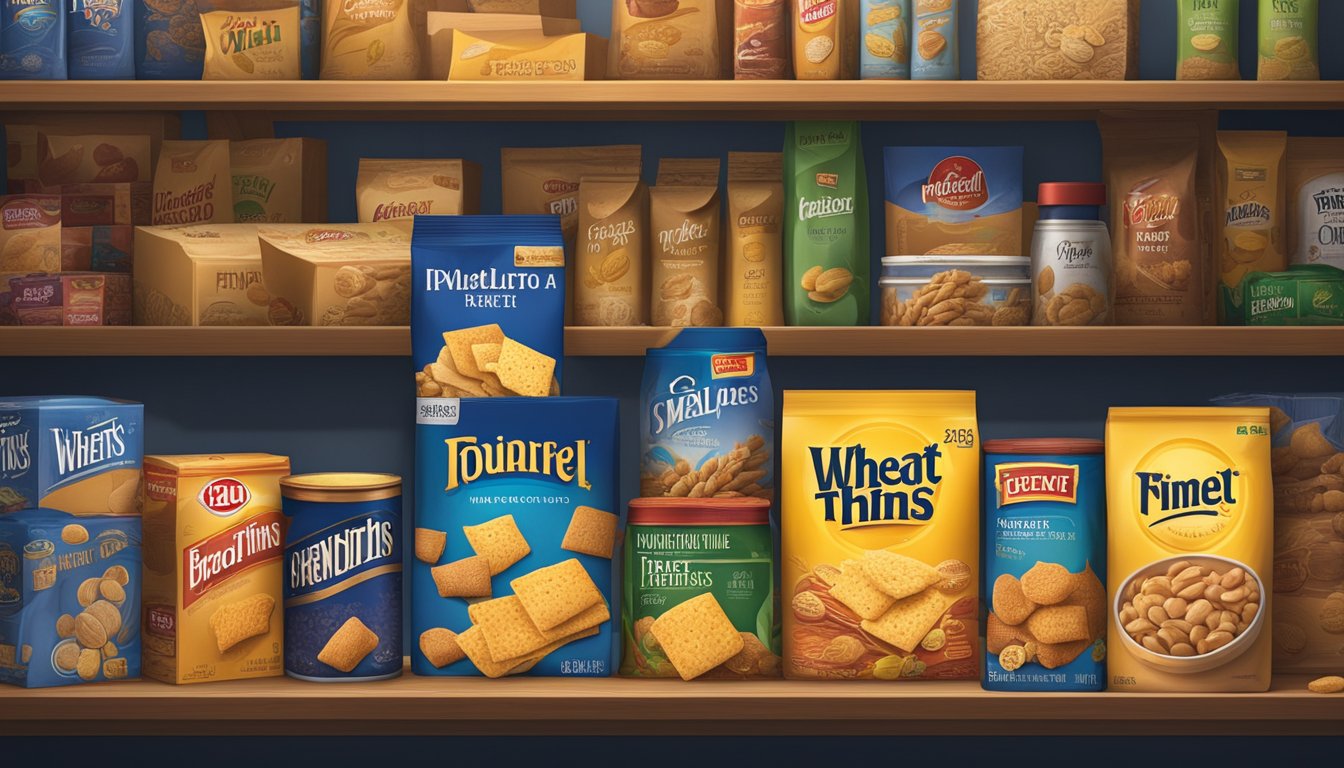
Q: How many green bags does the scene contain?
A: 3